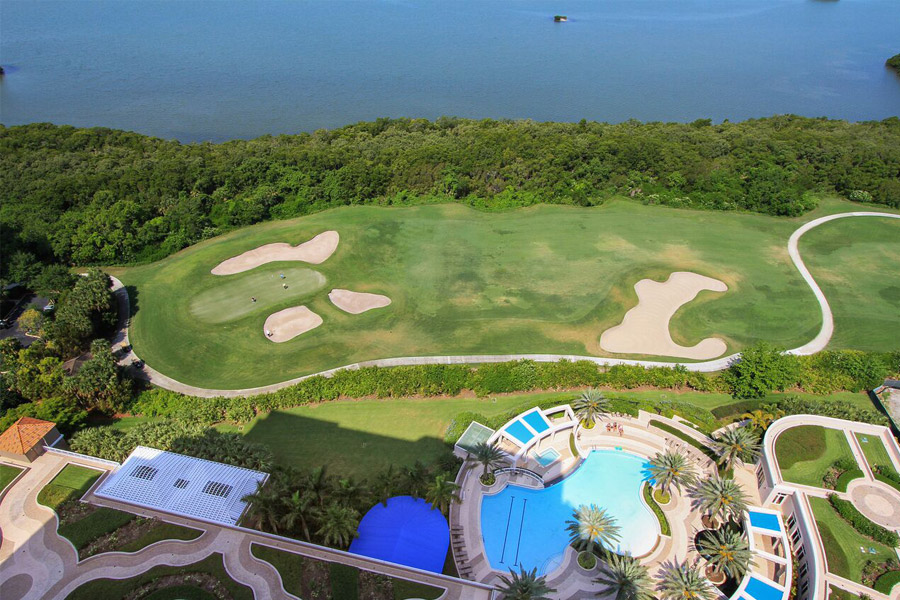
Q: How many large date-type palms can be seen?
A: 10